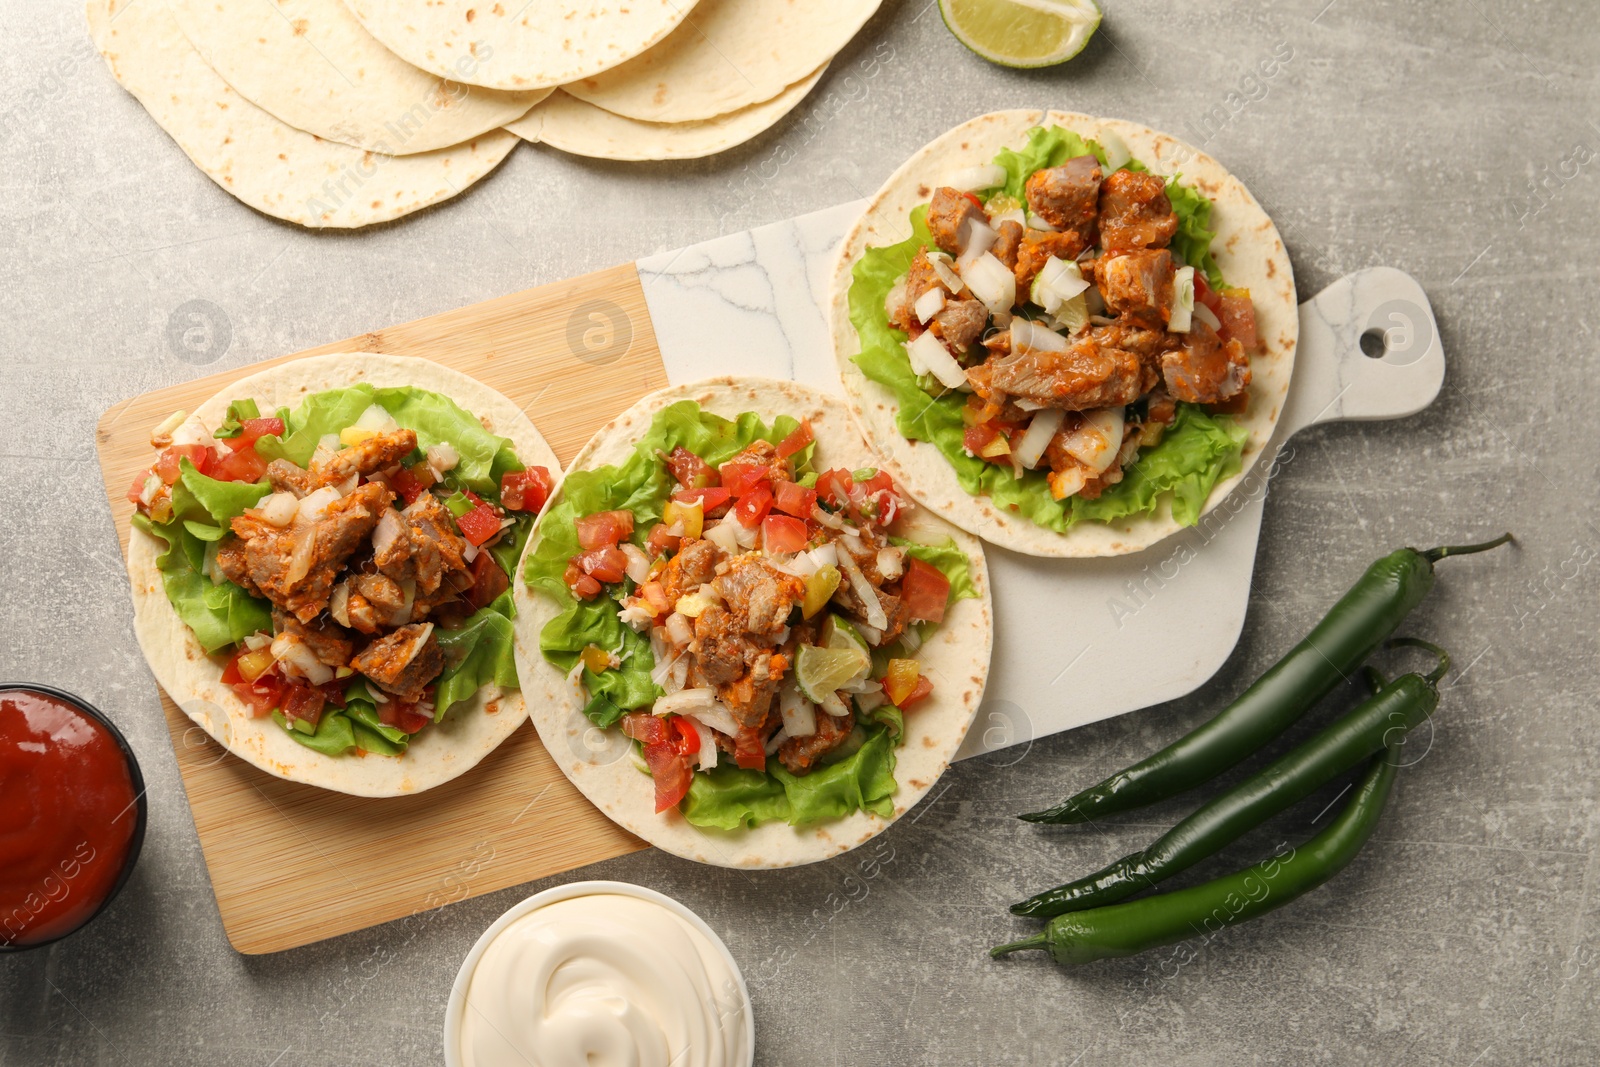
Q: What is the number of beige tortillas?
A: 8